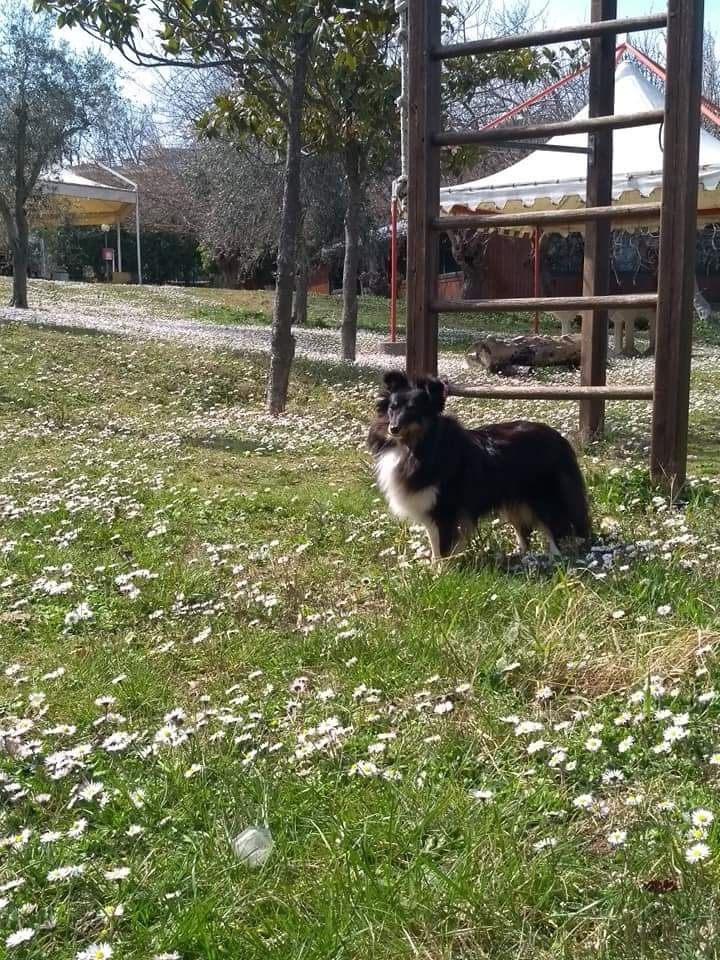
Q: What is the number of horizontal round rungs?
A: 5